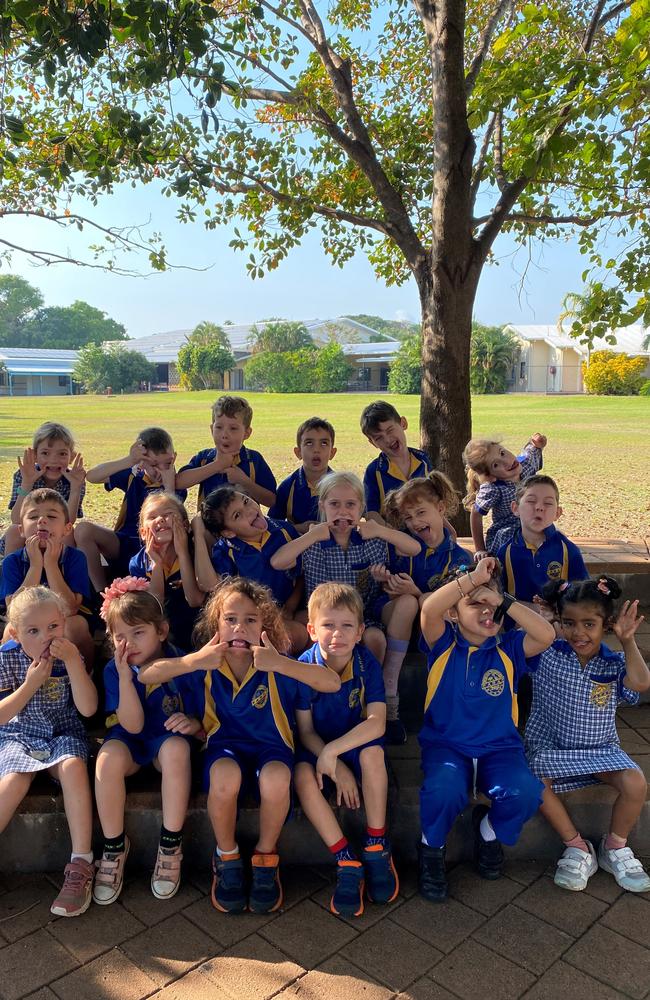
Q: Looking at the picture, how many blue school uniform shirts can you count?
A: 13